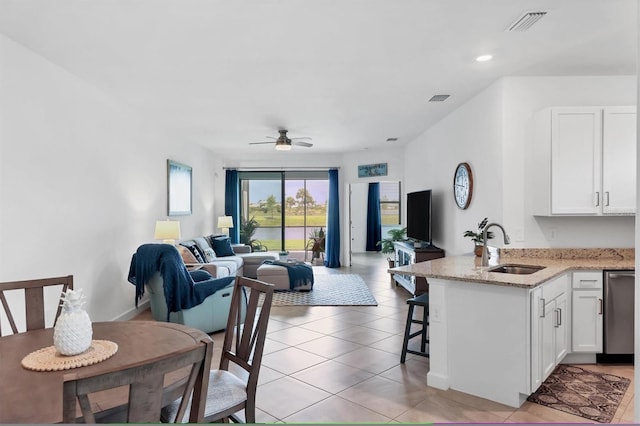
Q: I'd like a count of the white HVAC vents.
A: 3